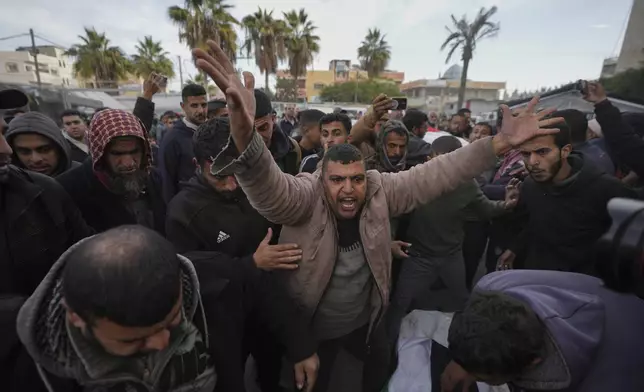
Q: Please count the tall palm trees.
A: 7